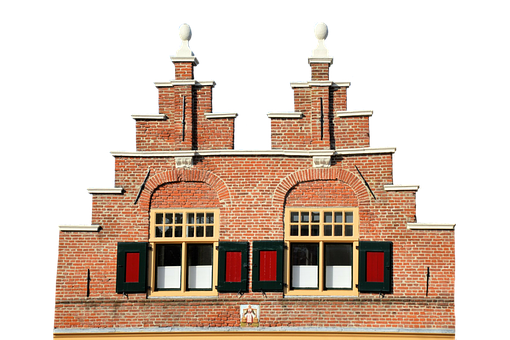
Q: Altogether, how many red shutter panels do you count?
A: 4